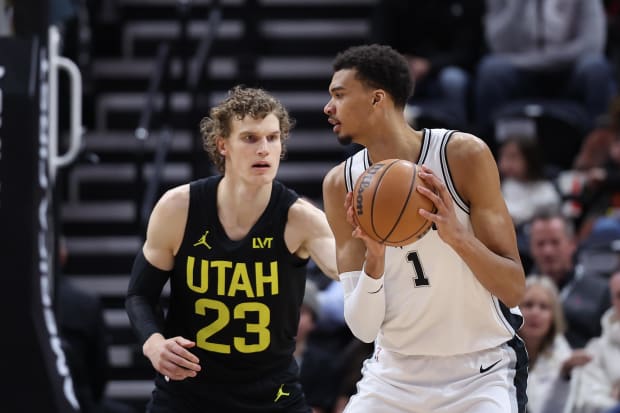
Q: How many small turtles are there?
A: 0